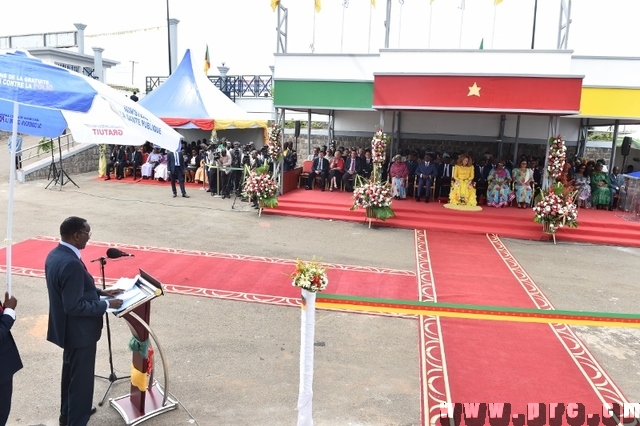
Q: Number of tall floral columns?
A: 3